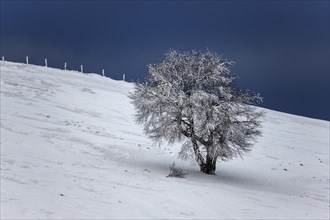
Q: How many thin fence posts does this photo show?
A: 7